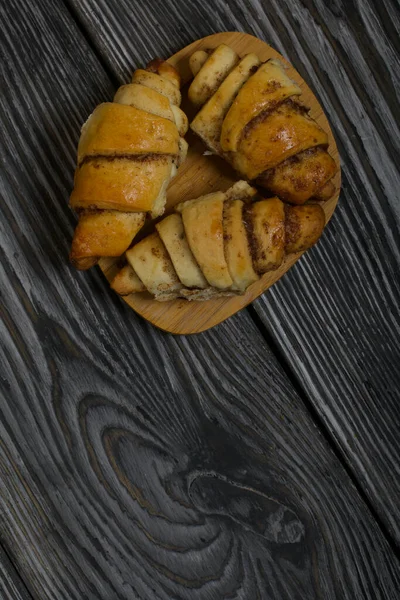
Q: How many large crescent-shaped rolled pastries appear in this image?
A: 3